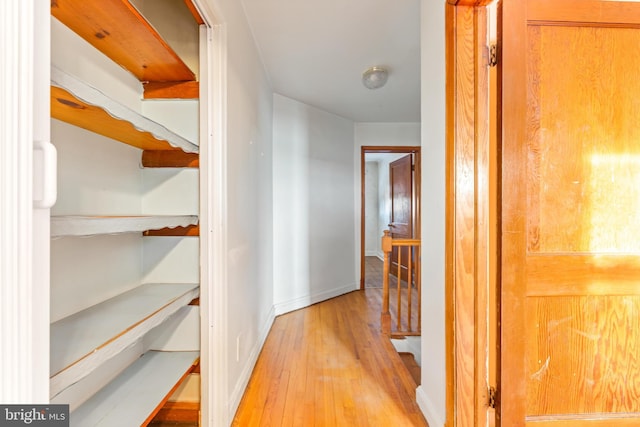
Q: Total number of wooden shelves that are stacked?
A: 5